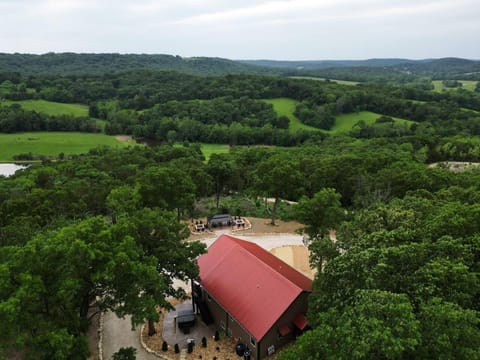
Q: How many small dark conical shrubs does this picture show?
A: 5